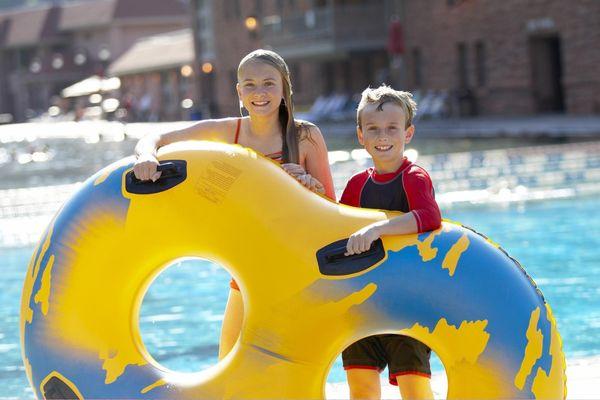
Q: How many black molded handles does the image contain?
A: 3